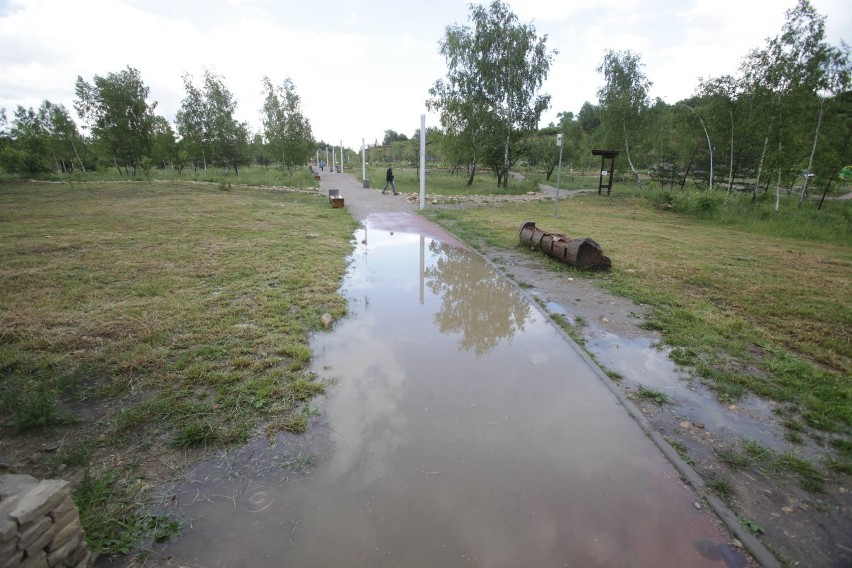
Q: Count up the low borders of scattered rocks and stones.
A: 2